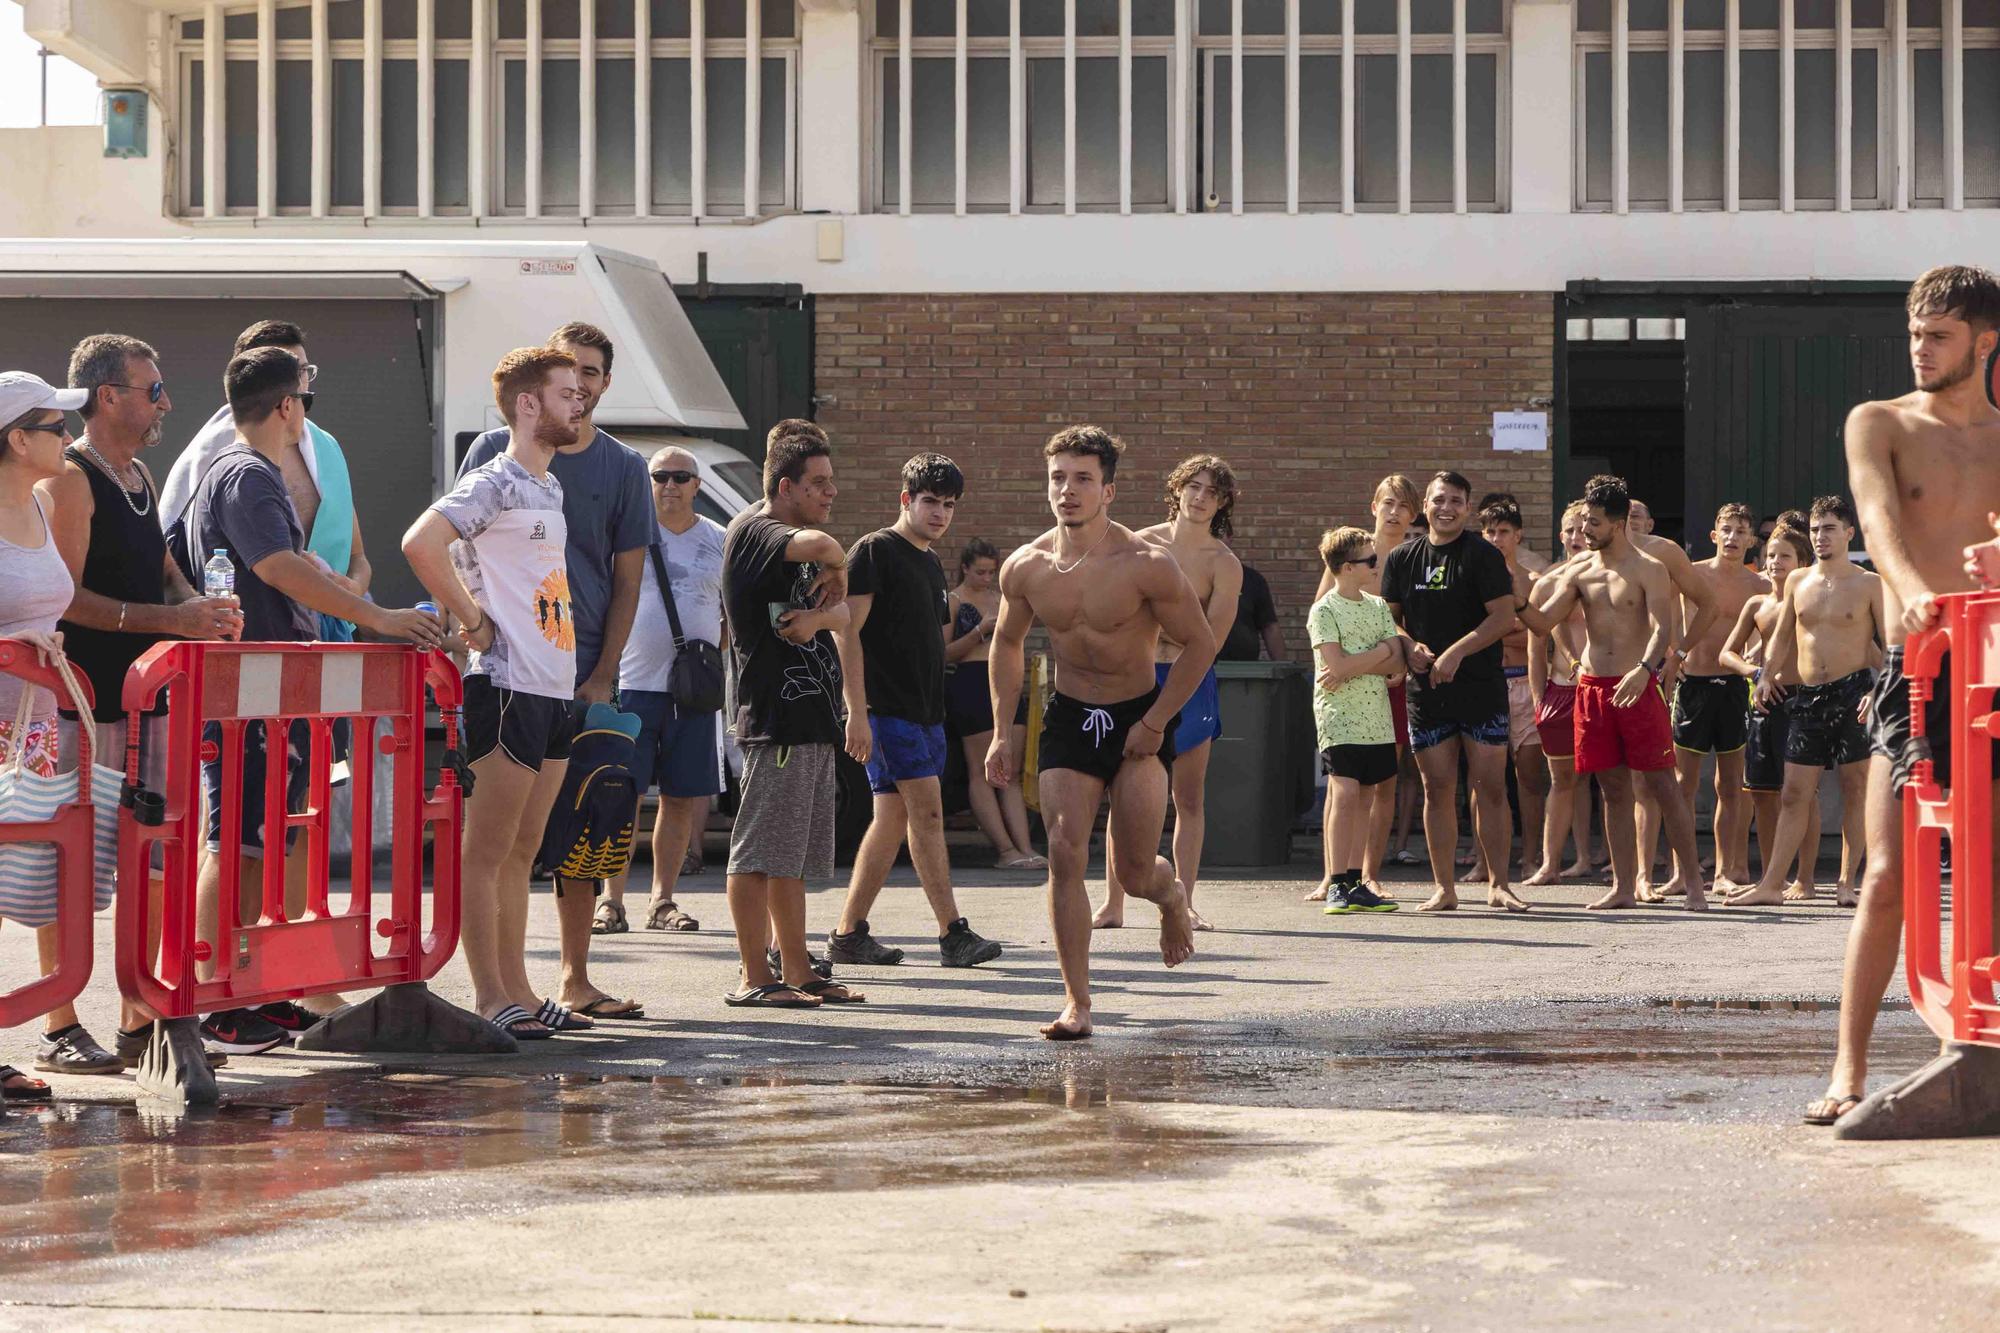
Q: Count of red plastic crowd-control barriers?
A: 3